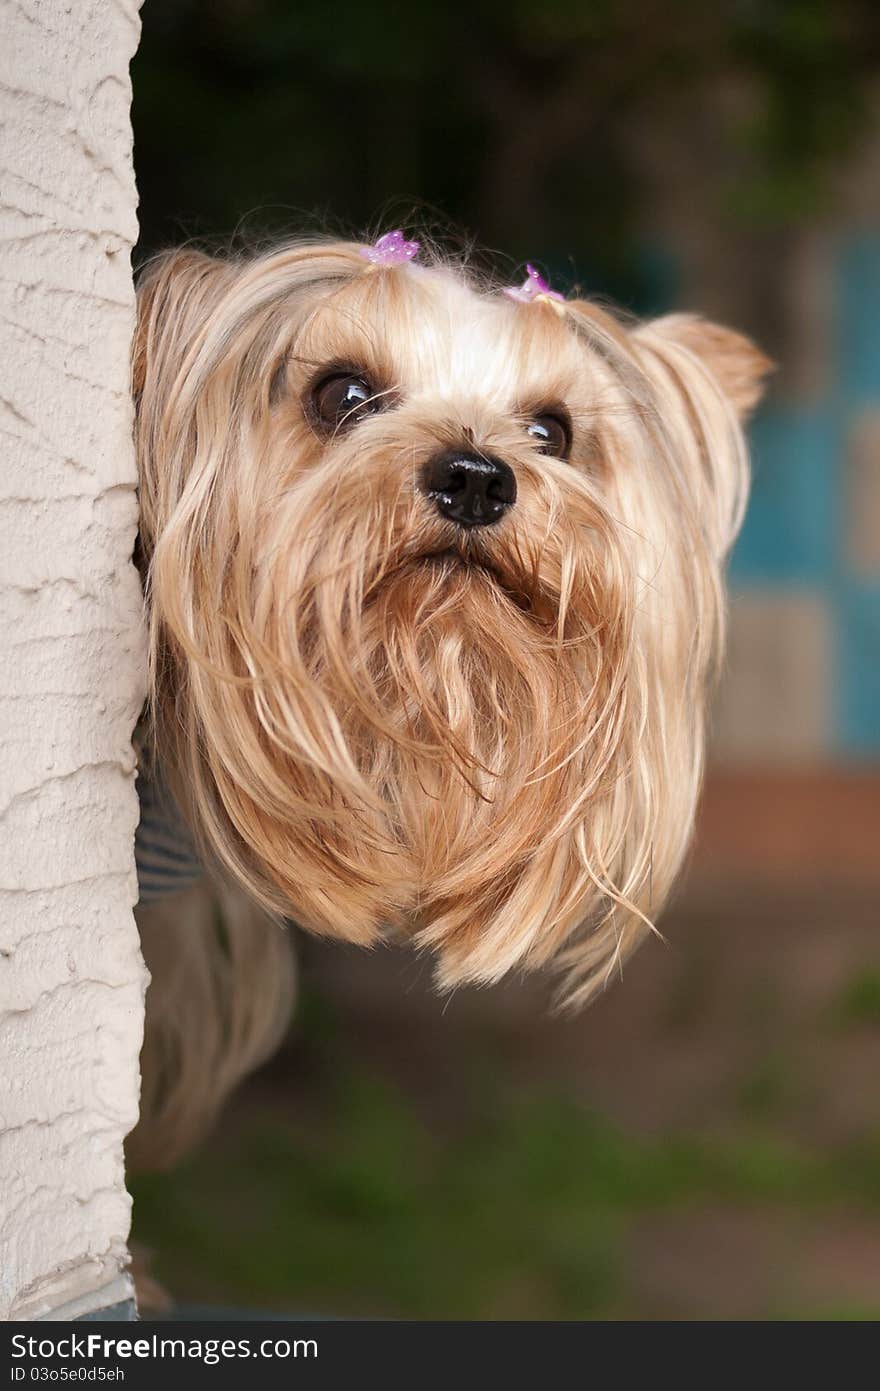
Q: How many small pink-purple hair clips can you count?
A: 2